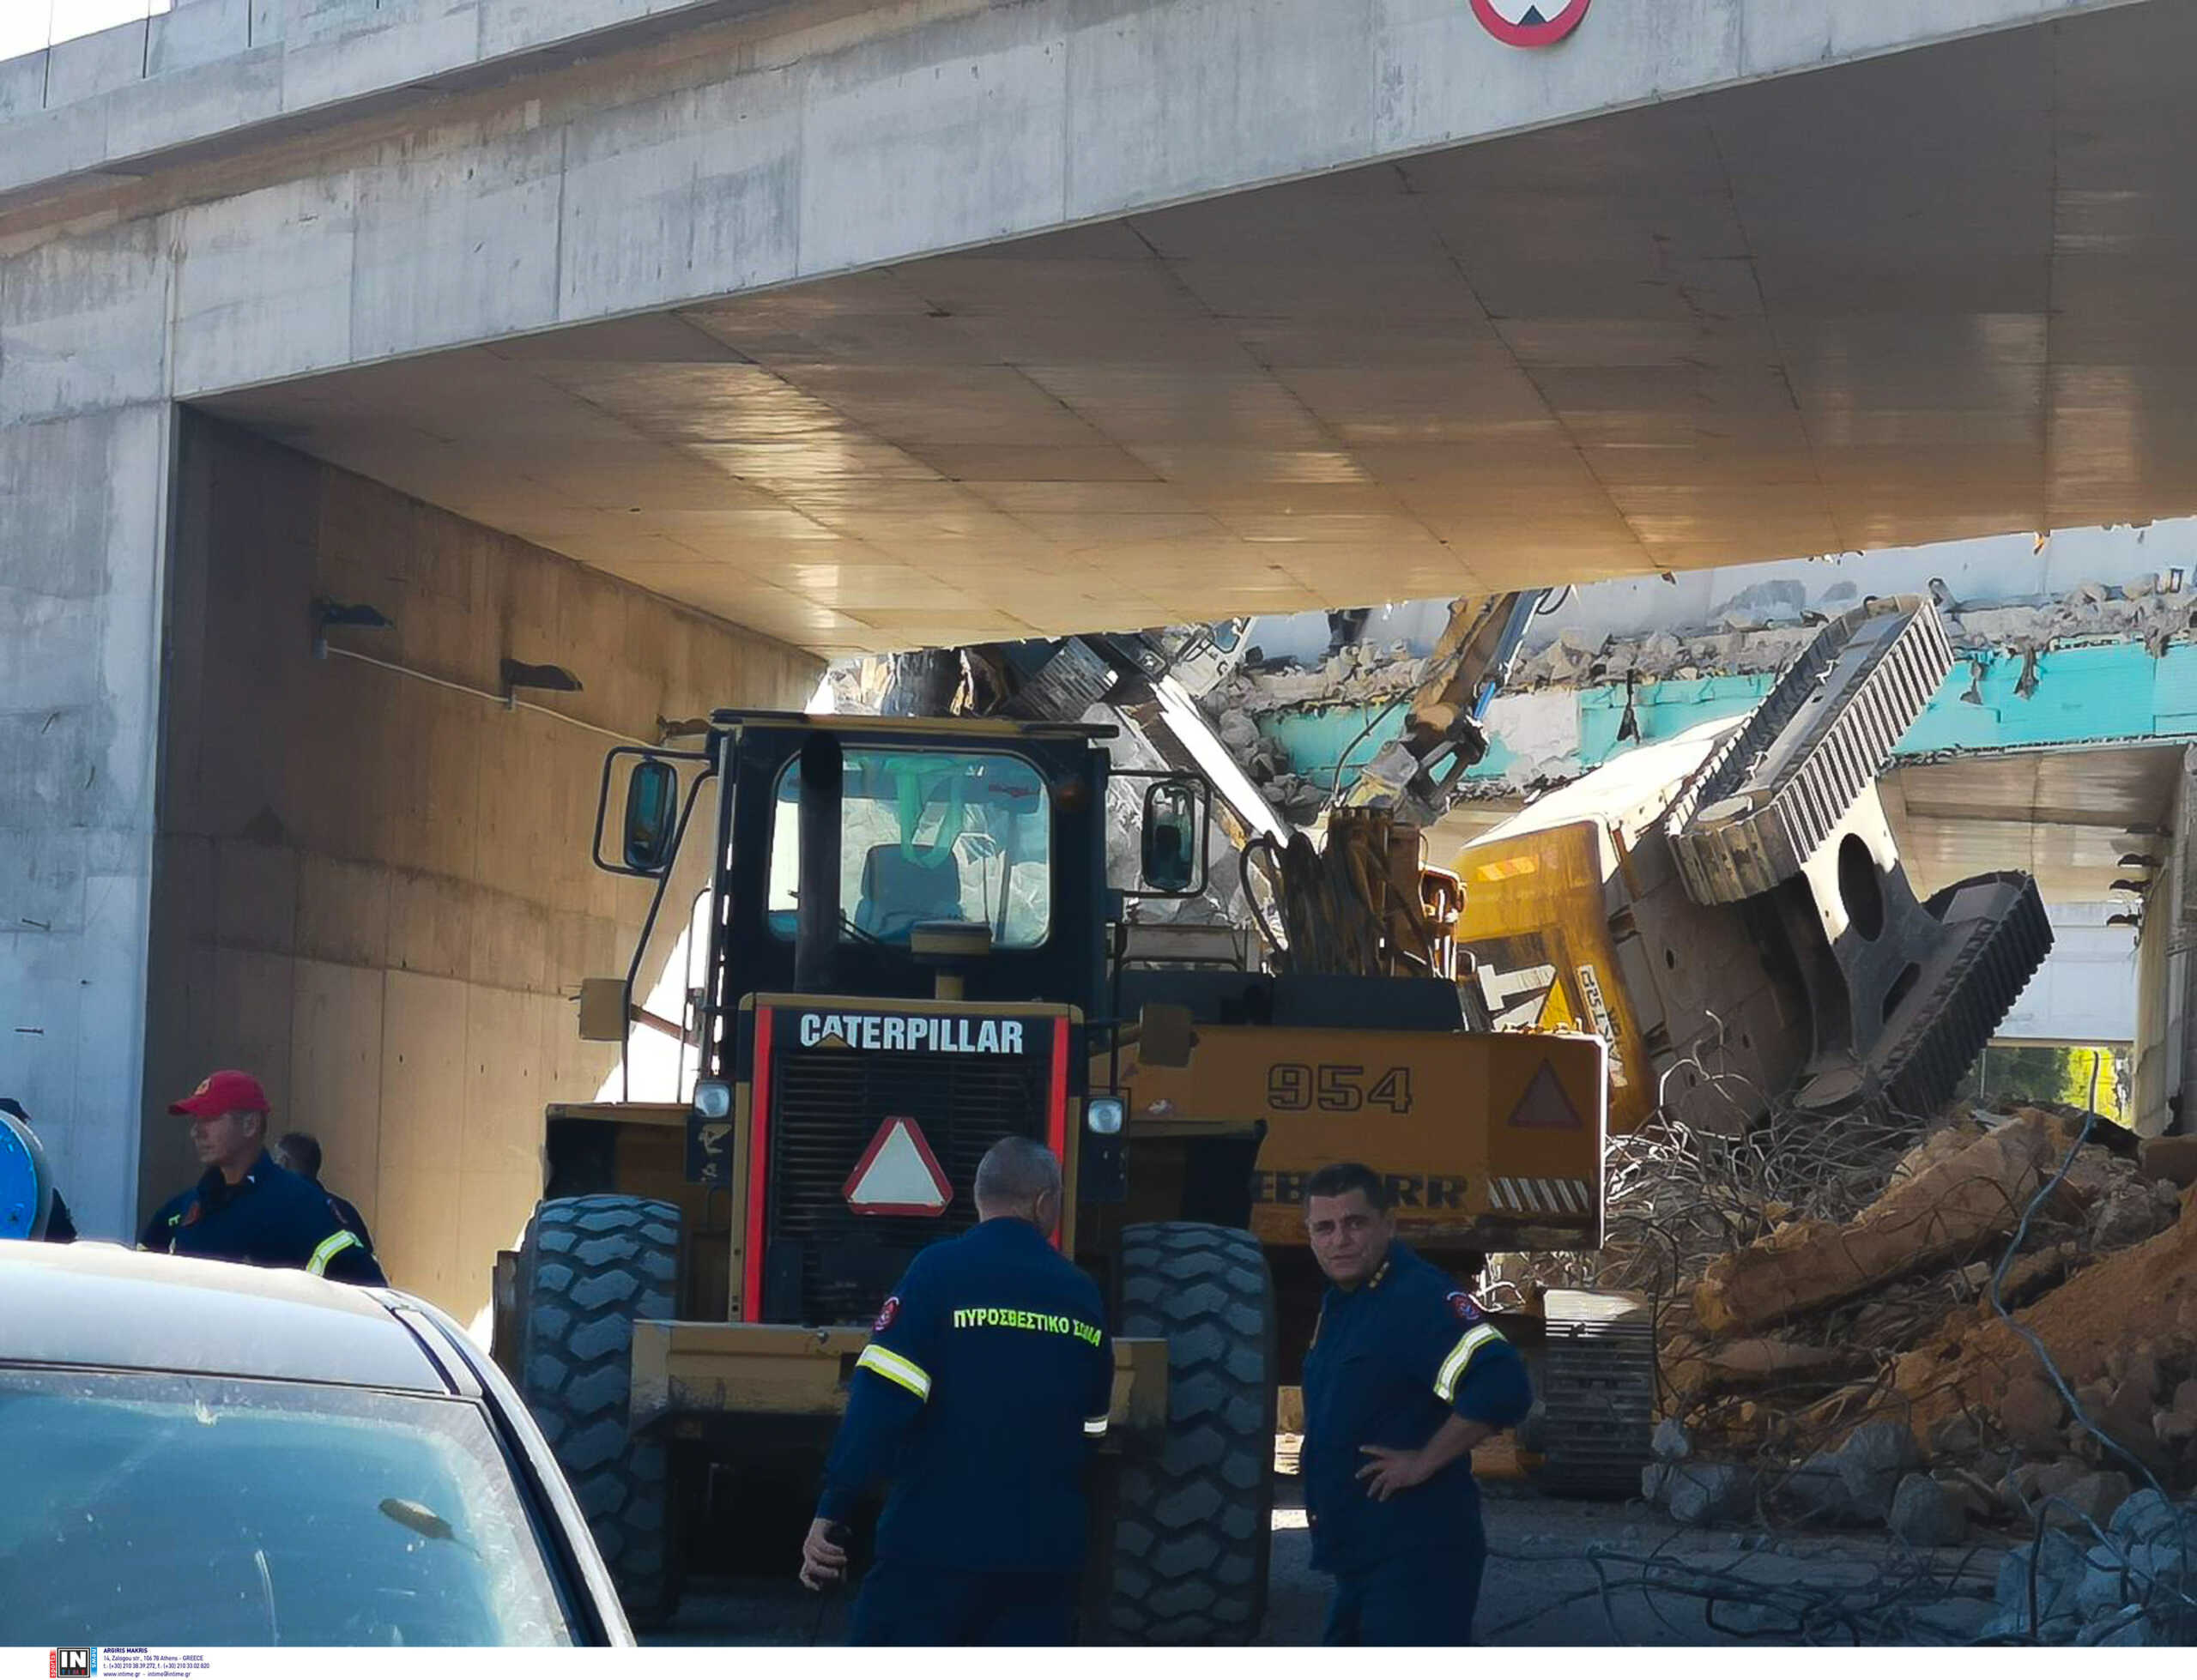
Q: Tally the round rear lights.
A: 2